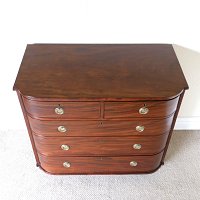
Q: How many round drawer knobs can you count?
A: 8